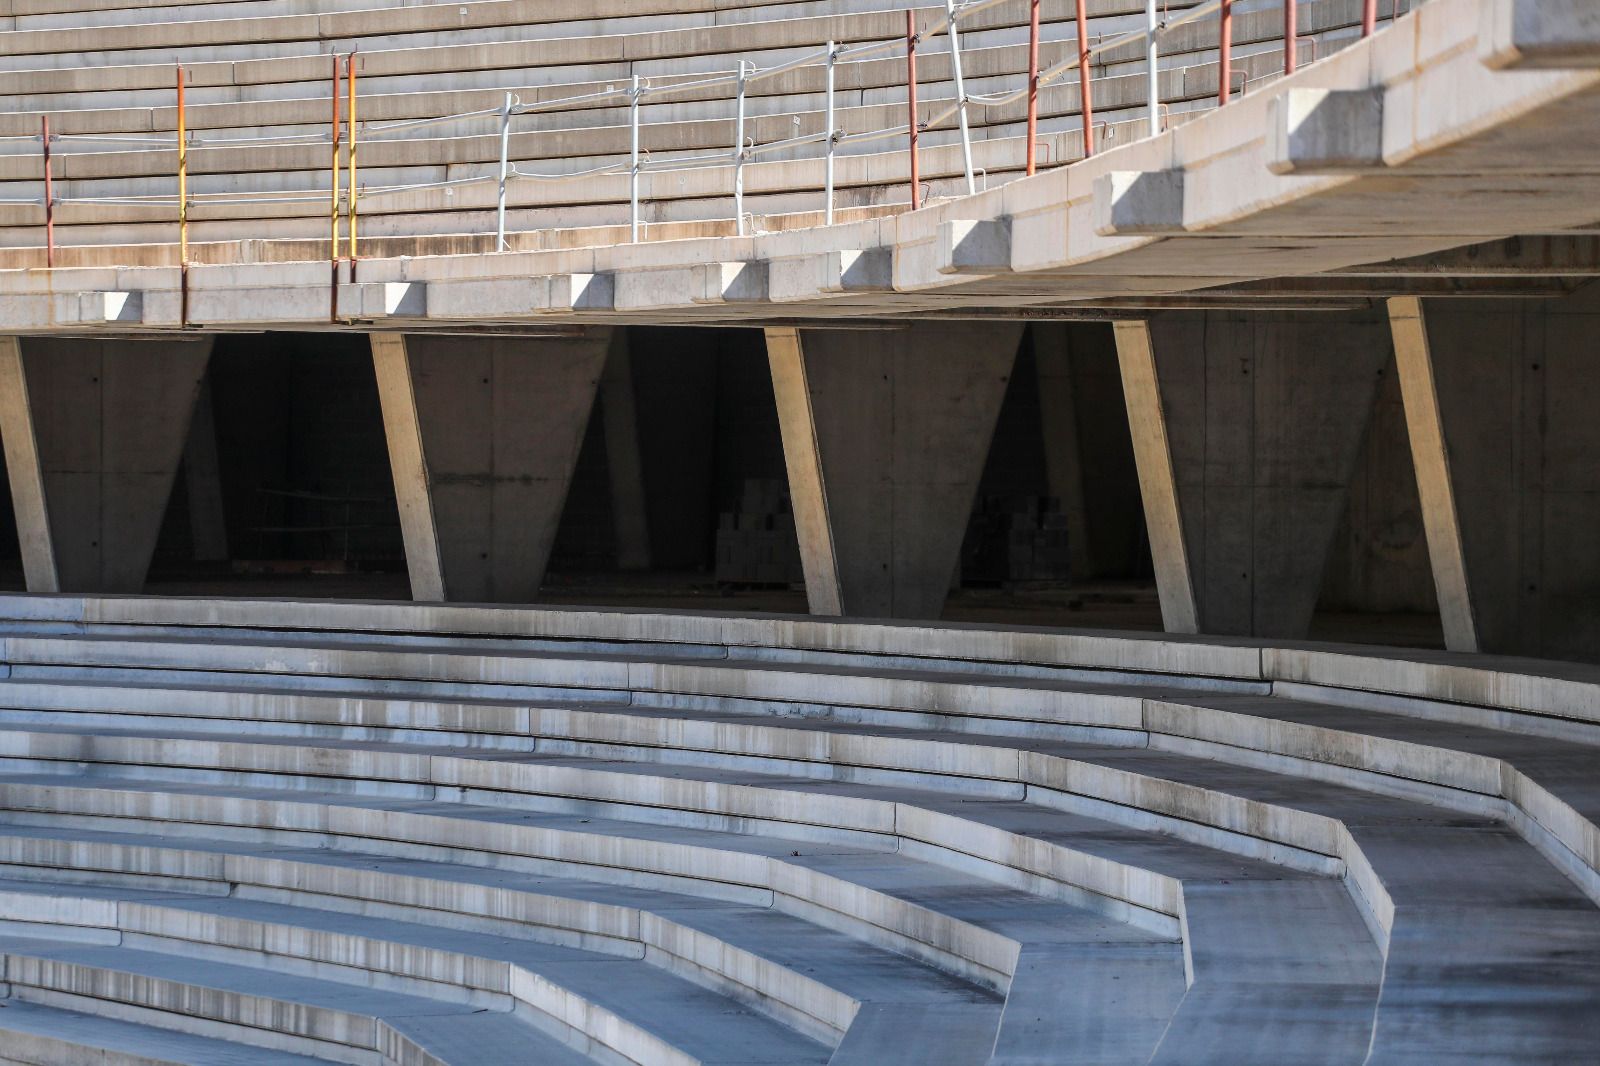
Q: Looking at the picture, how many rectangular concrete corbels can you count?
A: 9